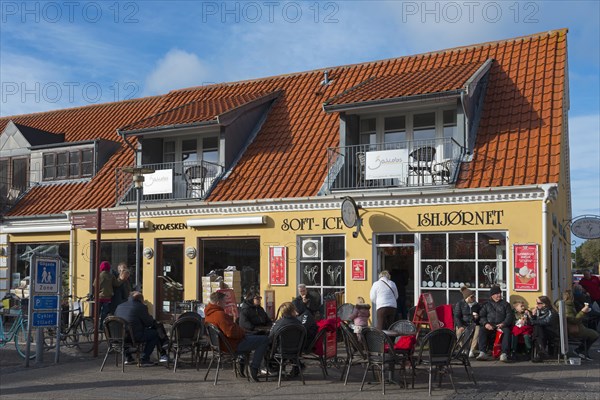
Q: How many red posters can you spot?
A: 3